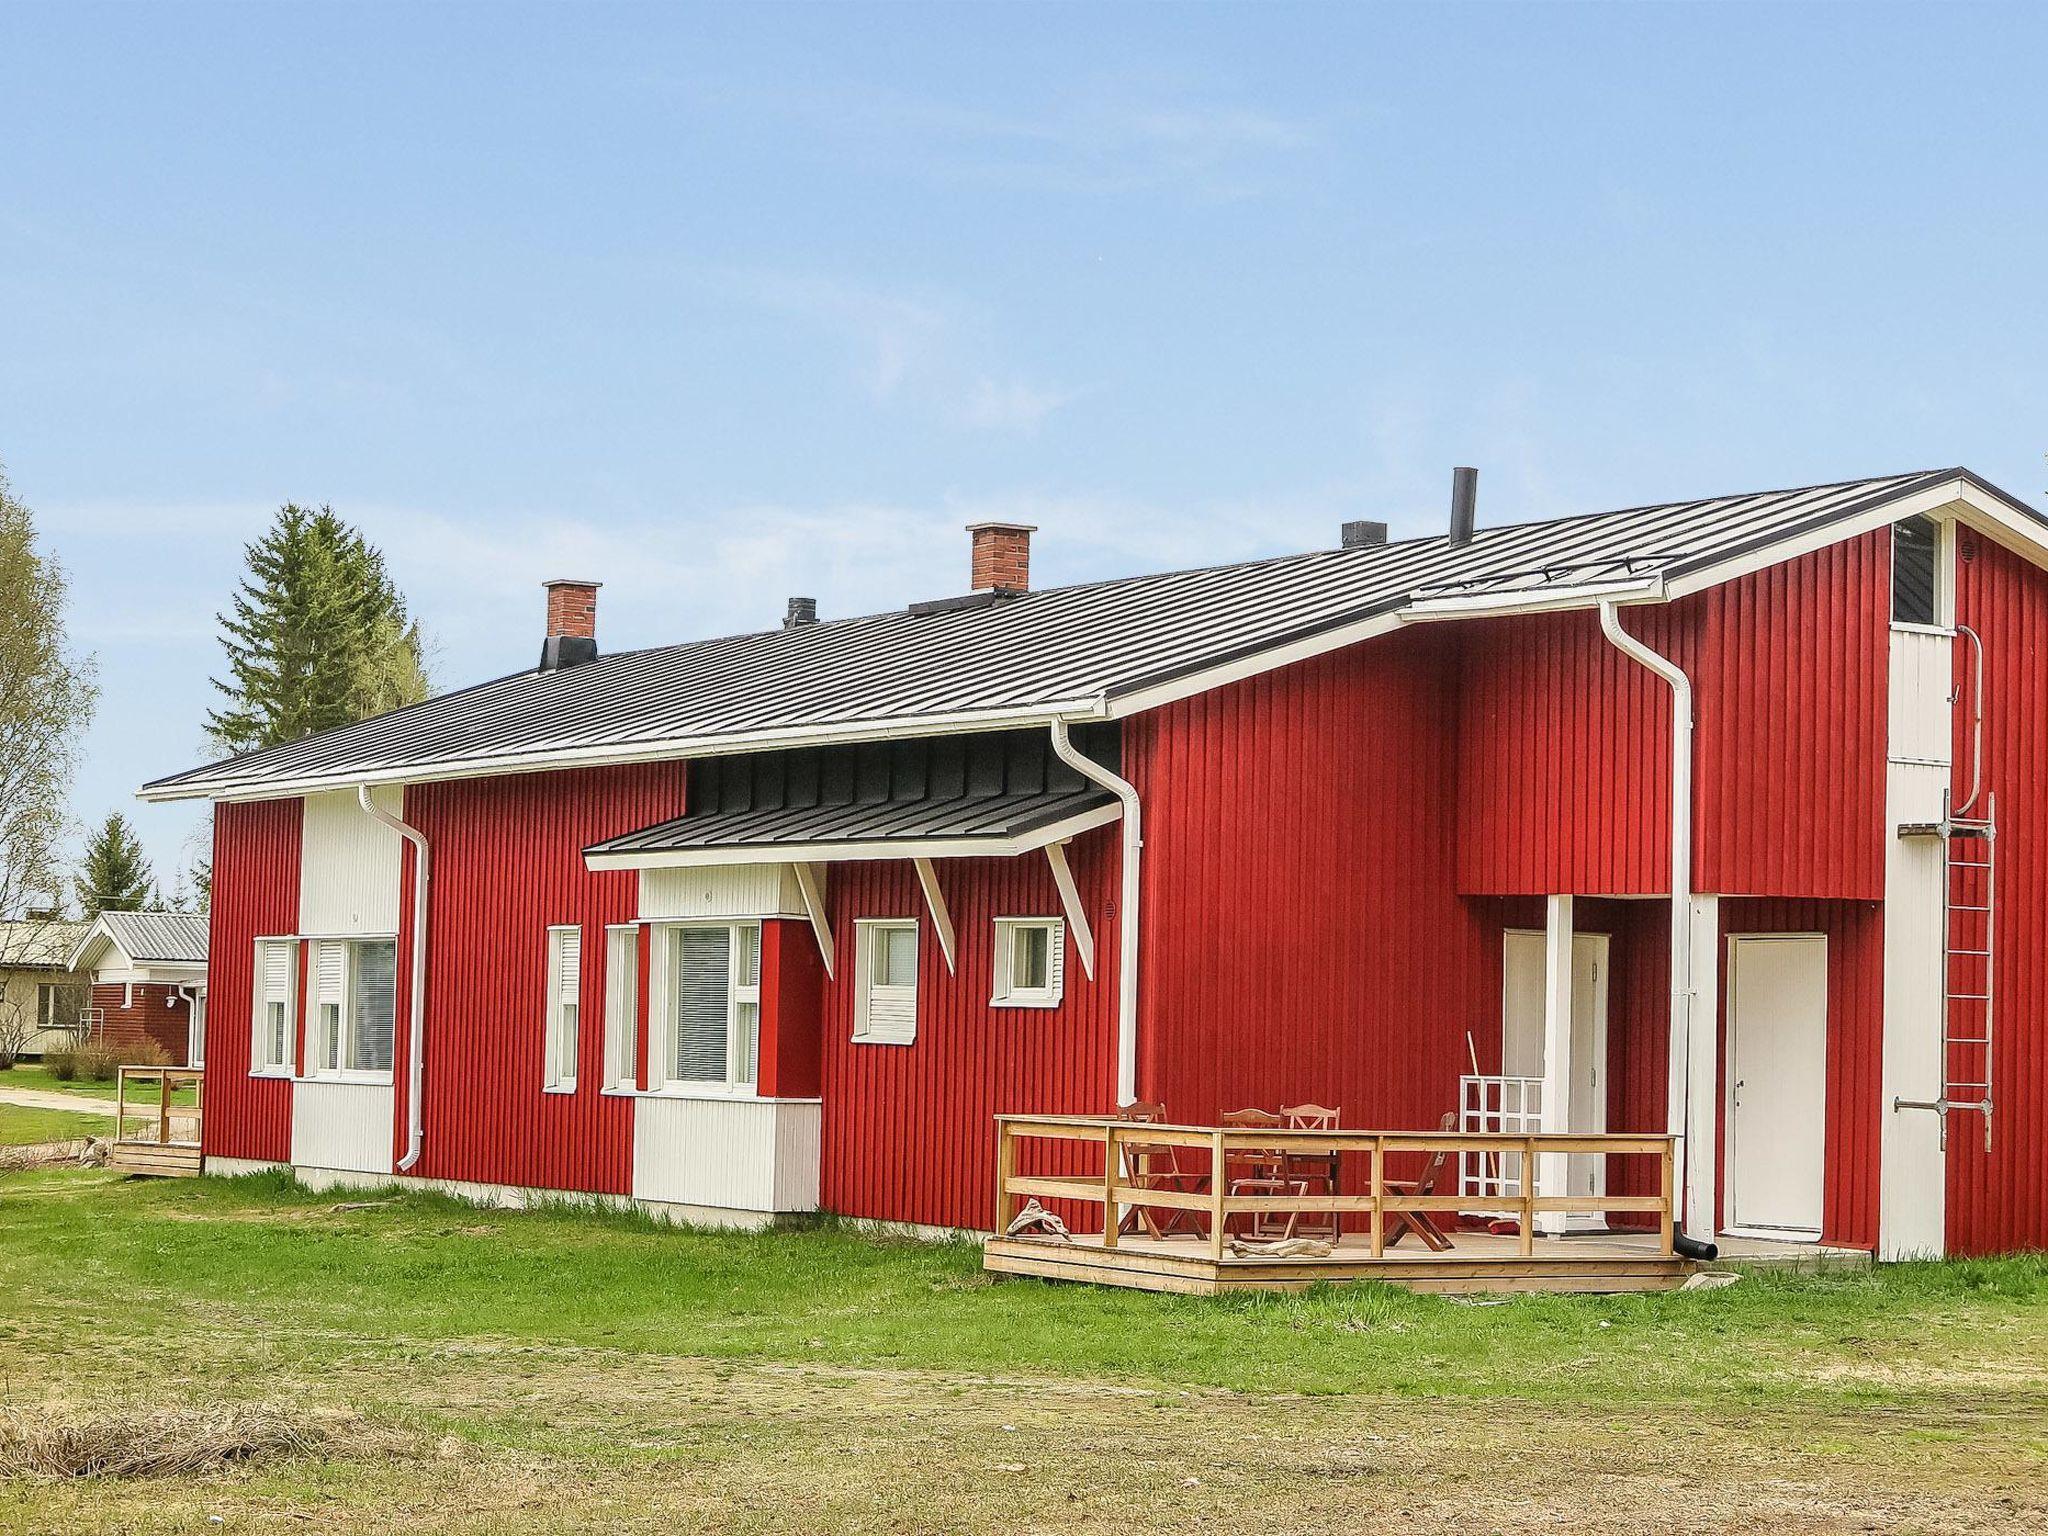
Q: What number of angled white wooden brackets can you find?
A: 3